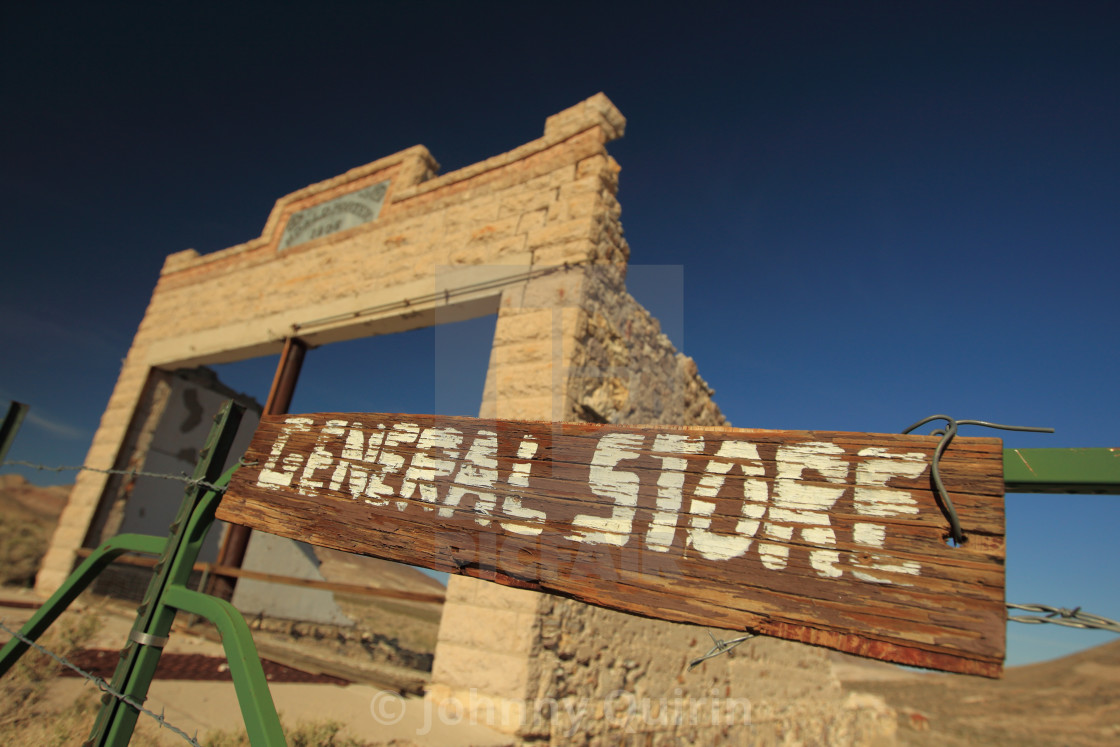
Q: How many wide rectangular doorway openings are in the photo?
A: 1